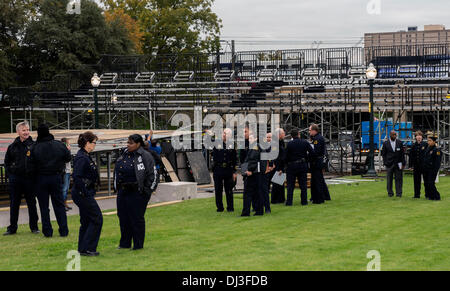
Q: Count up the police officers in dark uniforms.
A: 13